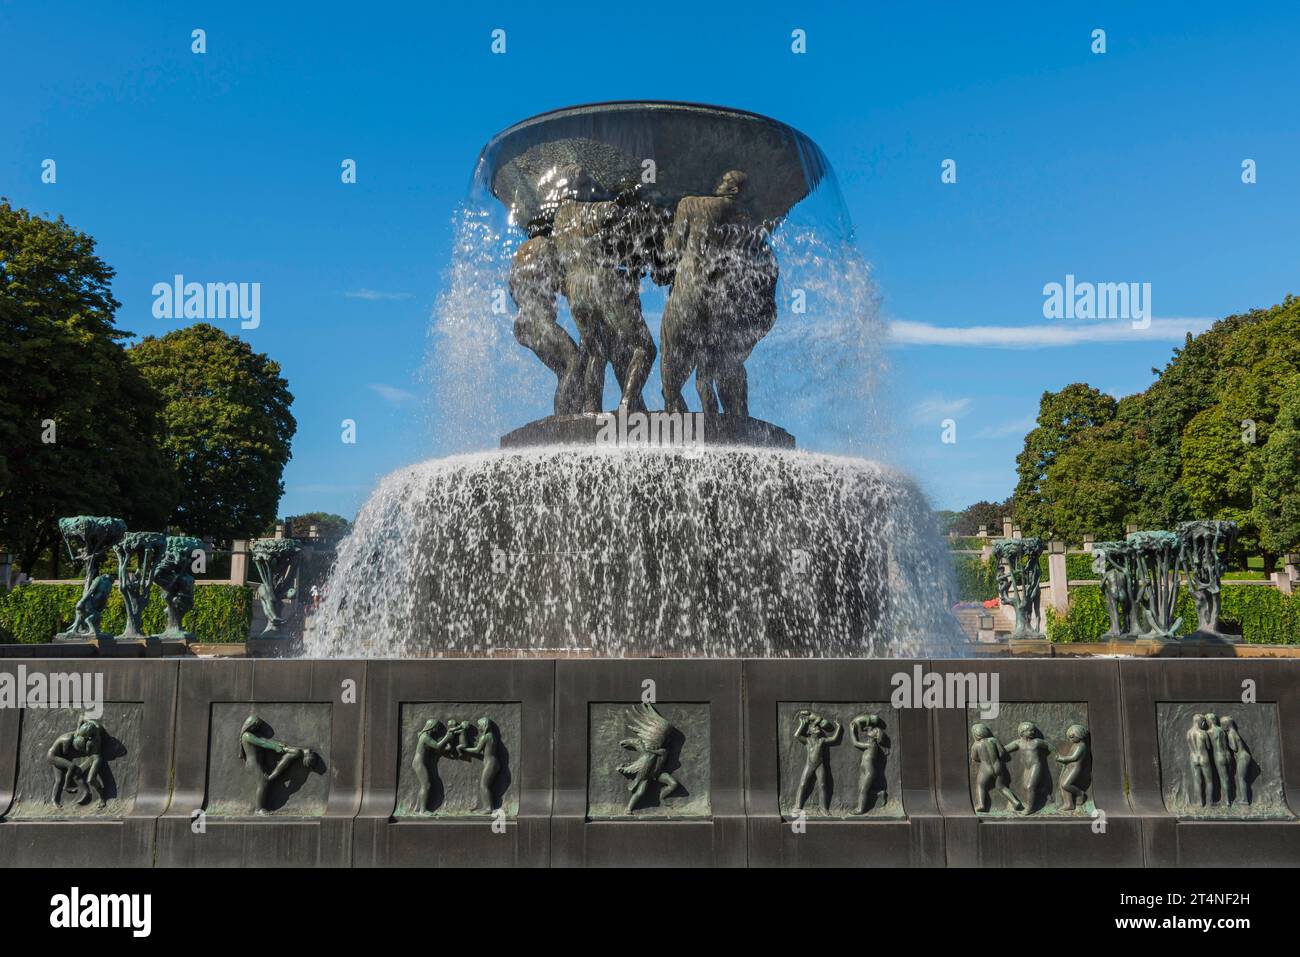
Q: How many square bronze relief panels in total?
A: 7